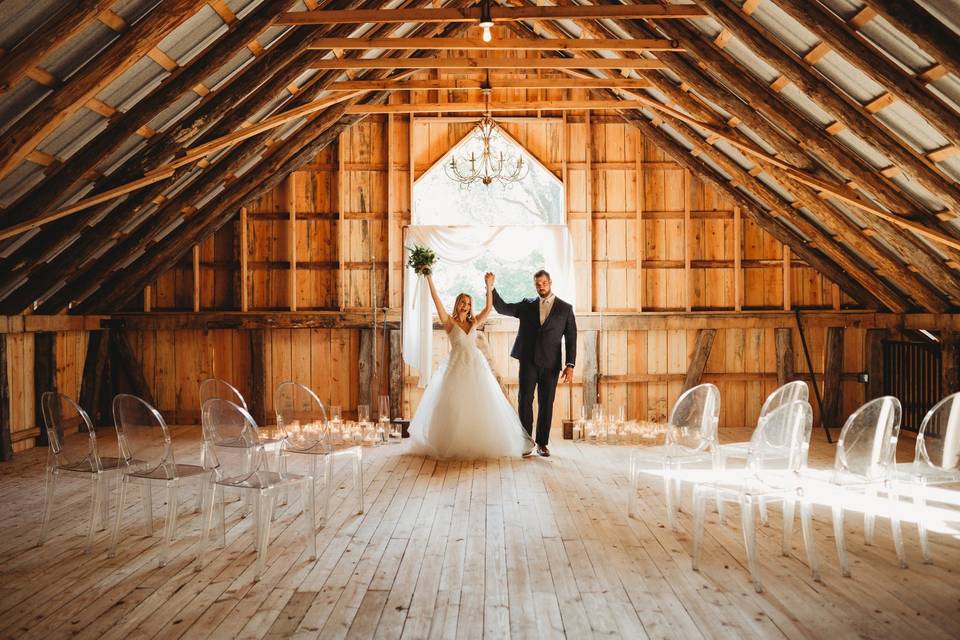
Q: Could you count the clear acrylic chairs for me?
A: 10